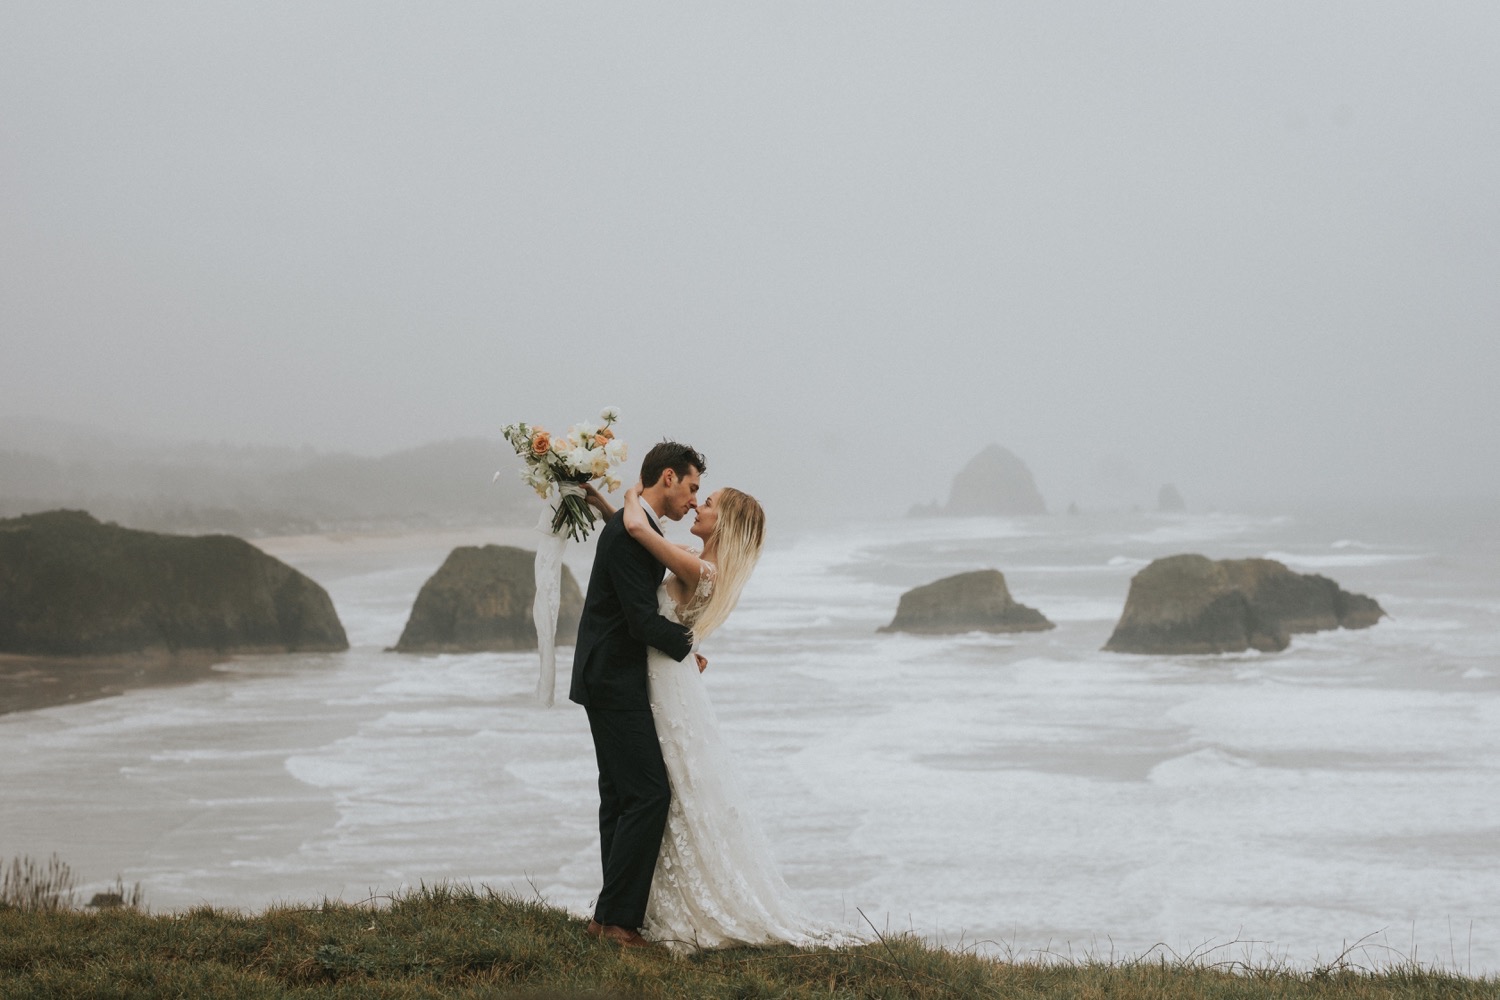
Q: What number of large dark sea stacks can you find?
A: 4